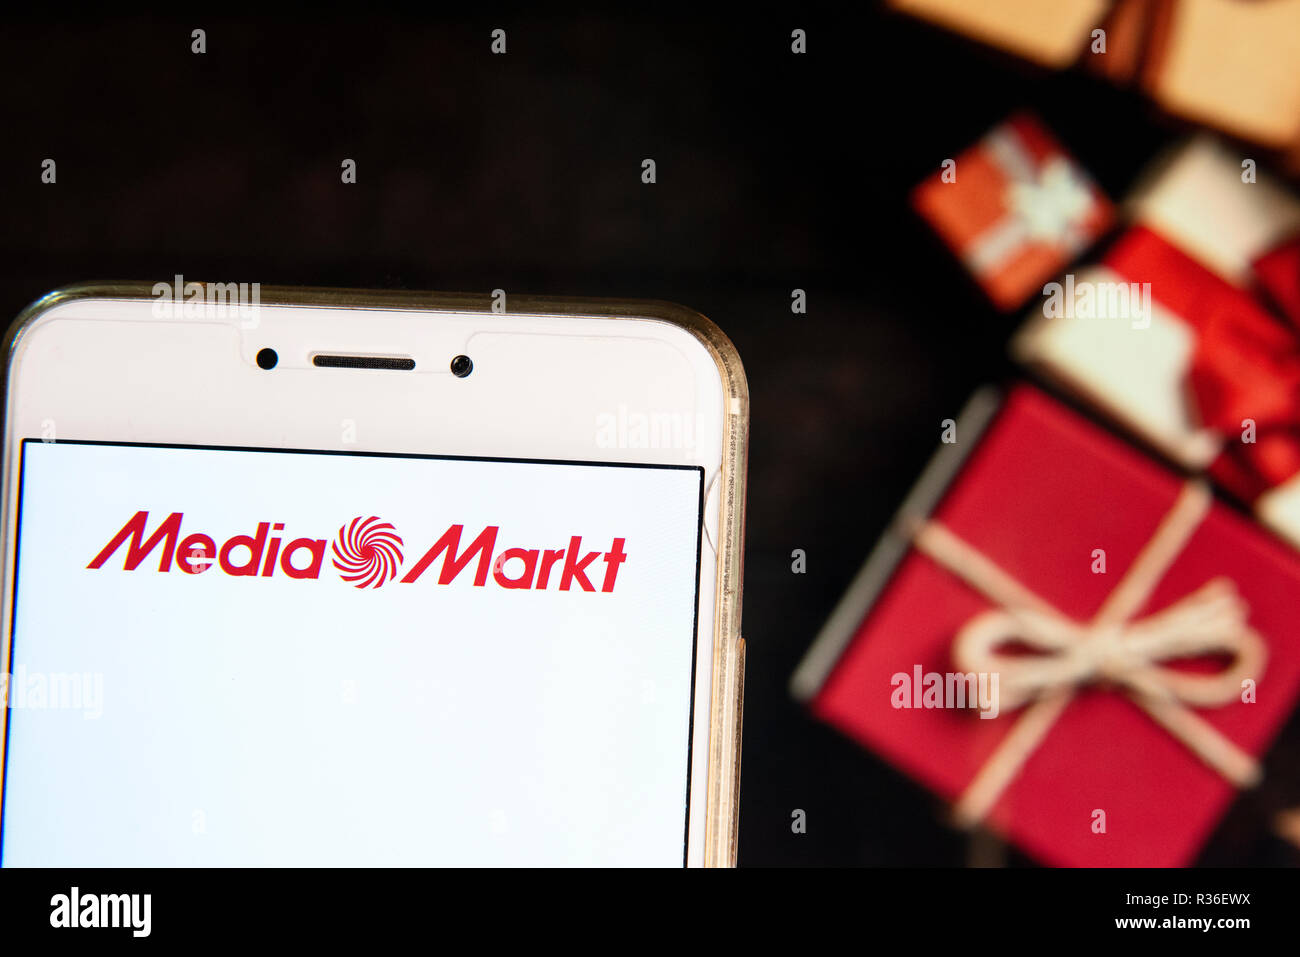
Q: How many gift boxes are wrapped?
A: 4